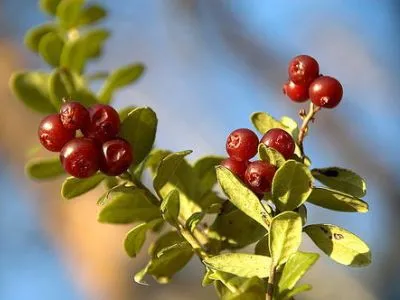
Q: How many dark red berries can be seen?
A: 12